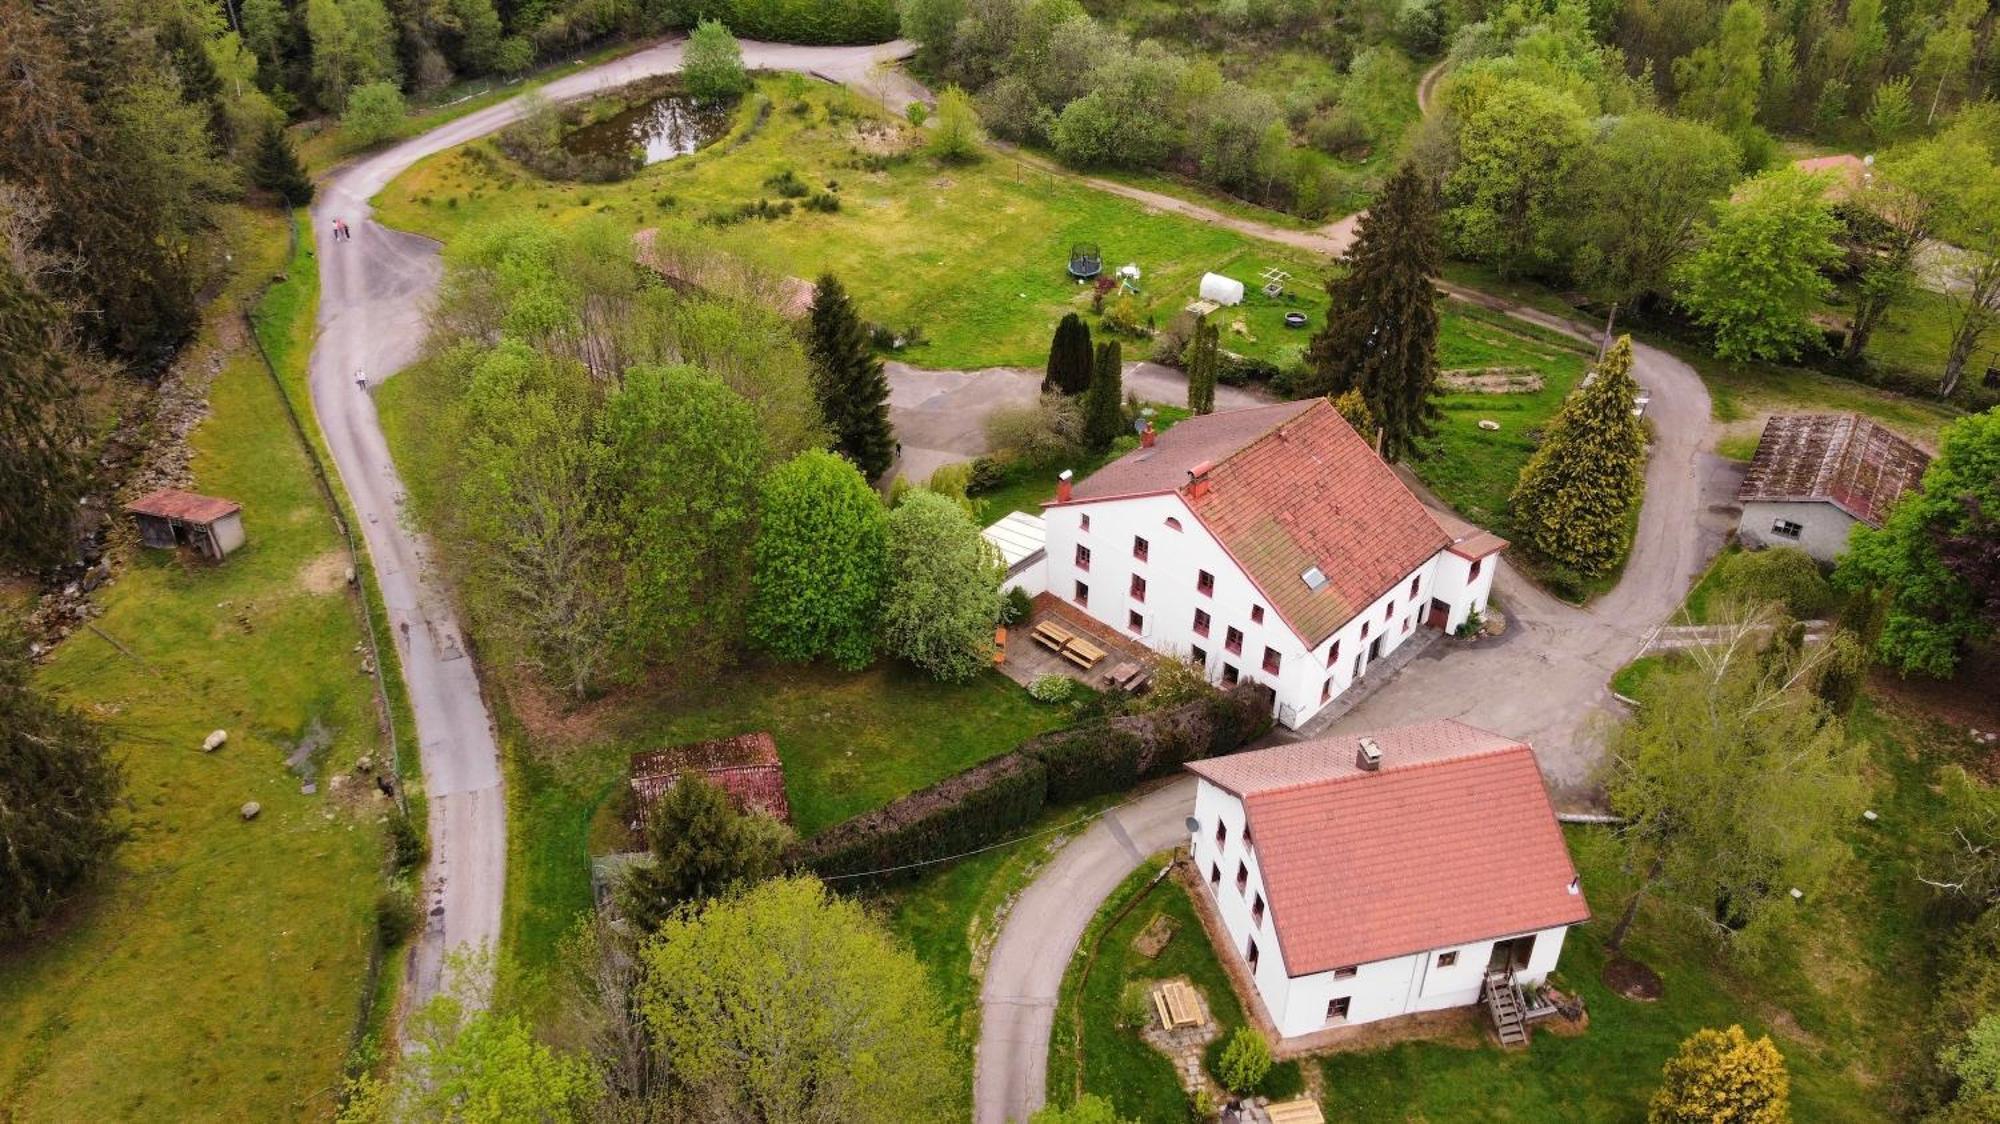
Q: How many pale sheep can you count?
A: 2